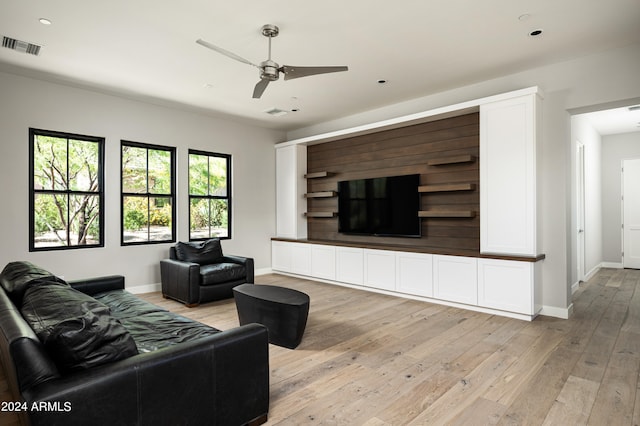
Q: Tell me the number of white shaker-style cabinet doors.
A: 10